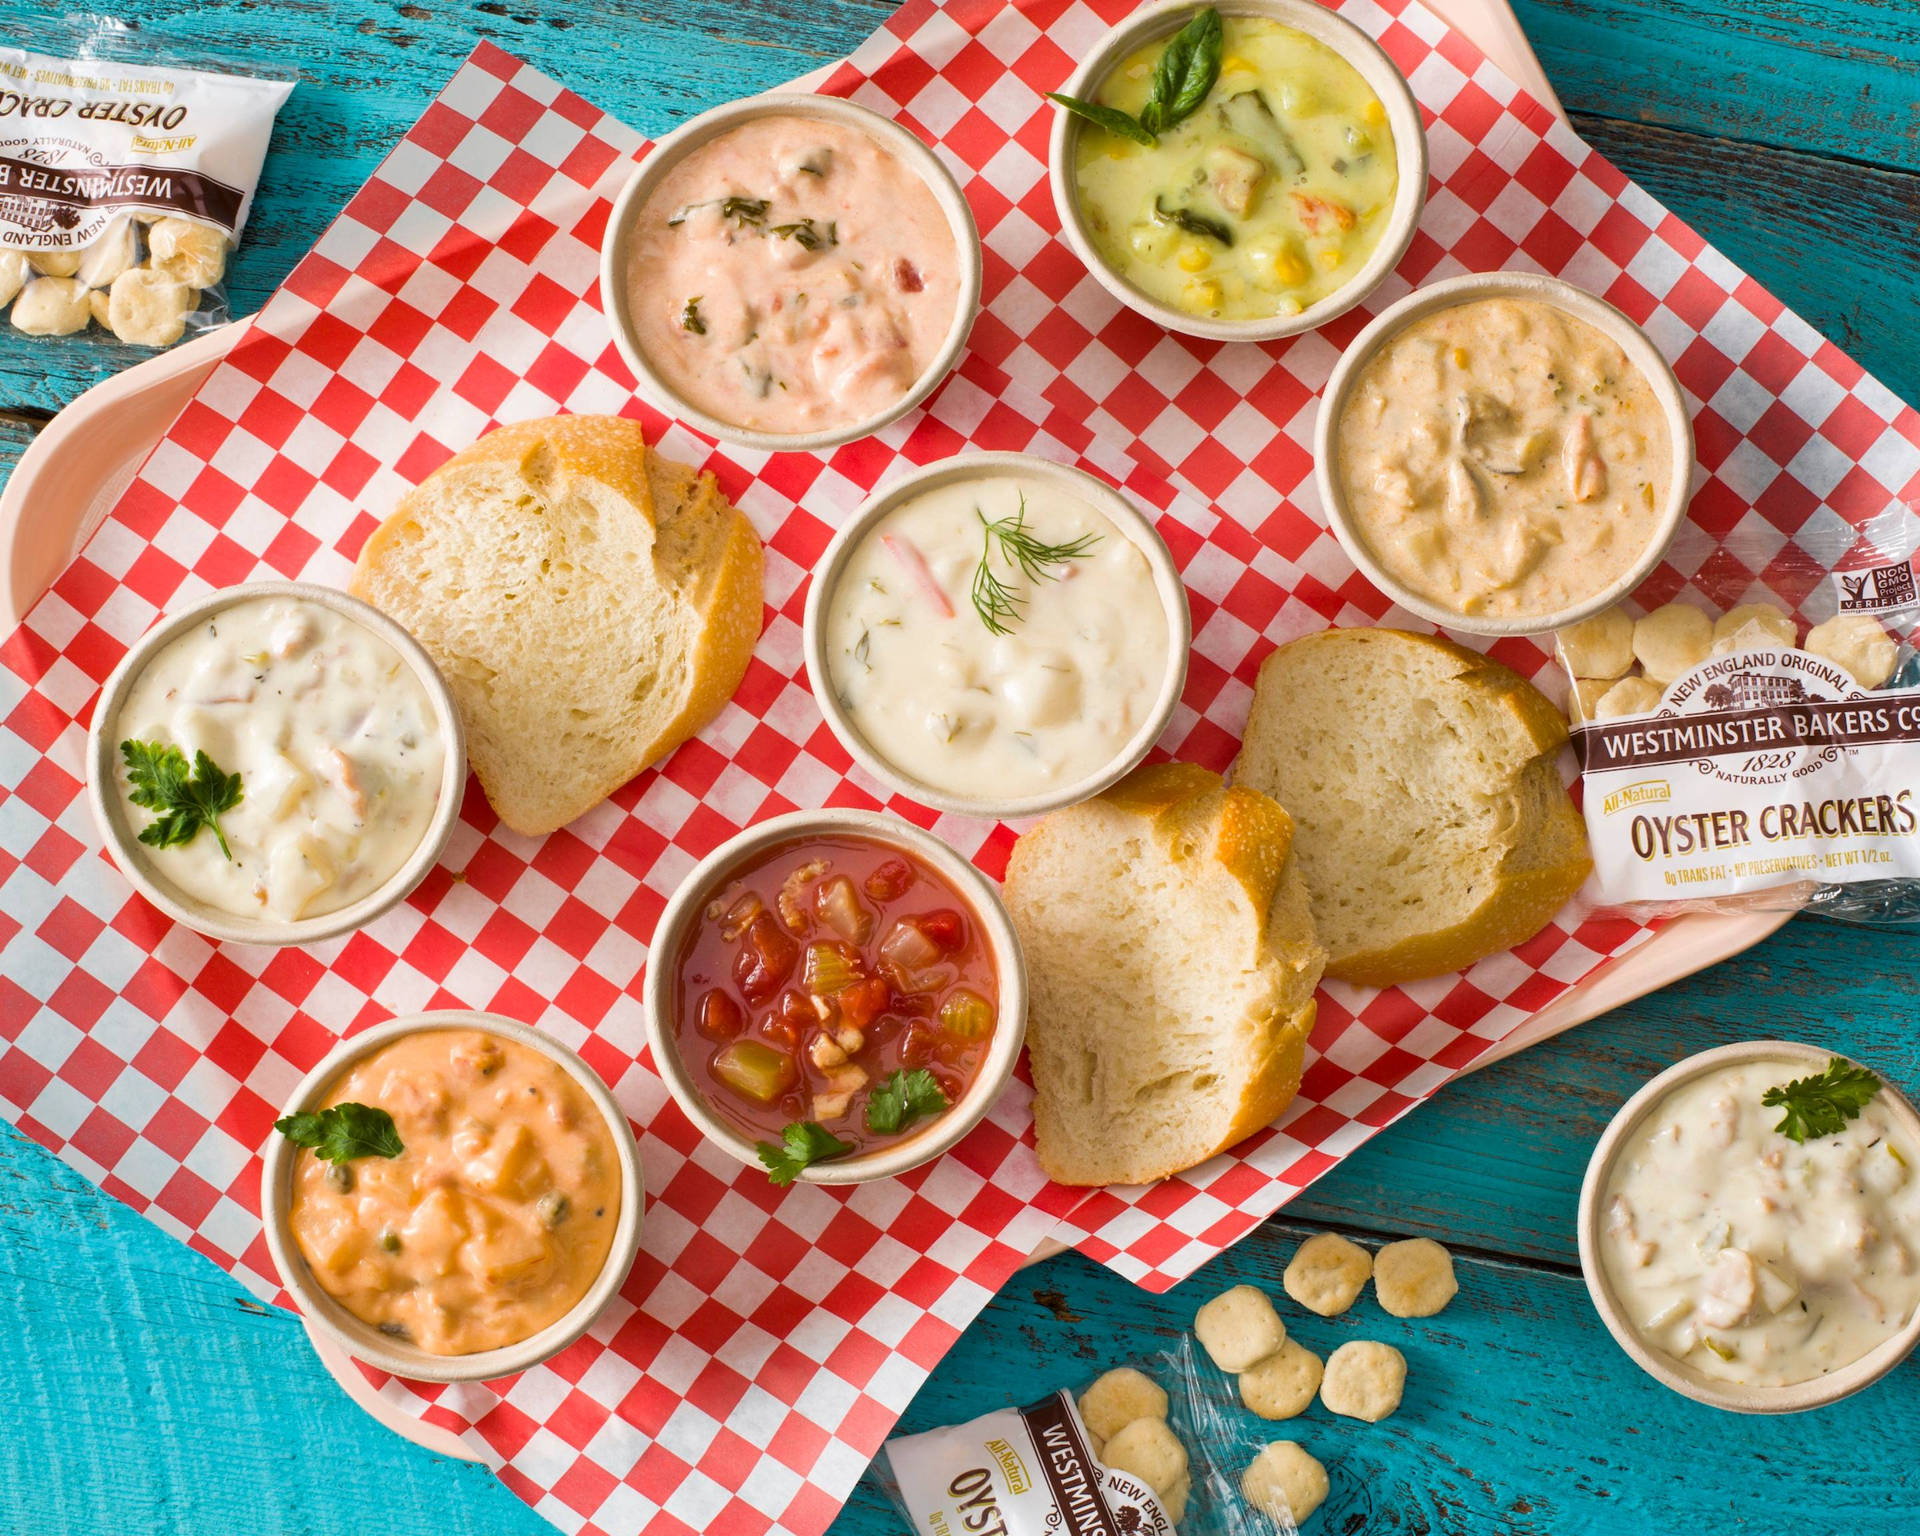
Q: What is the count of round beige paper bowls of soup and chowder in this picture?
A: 8